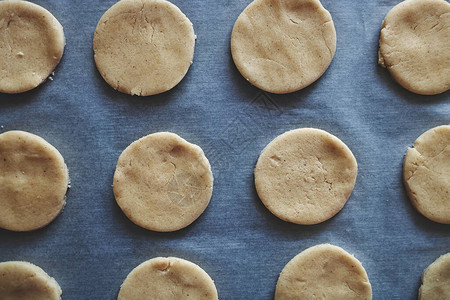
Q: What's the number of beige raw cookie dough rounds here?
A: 12